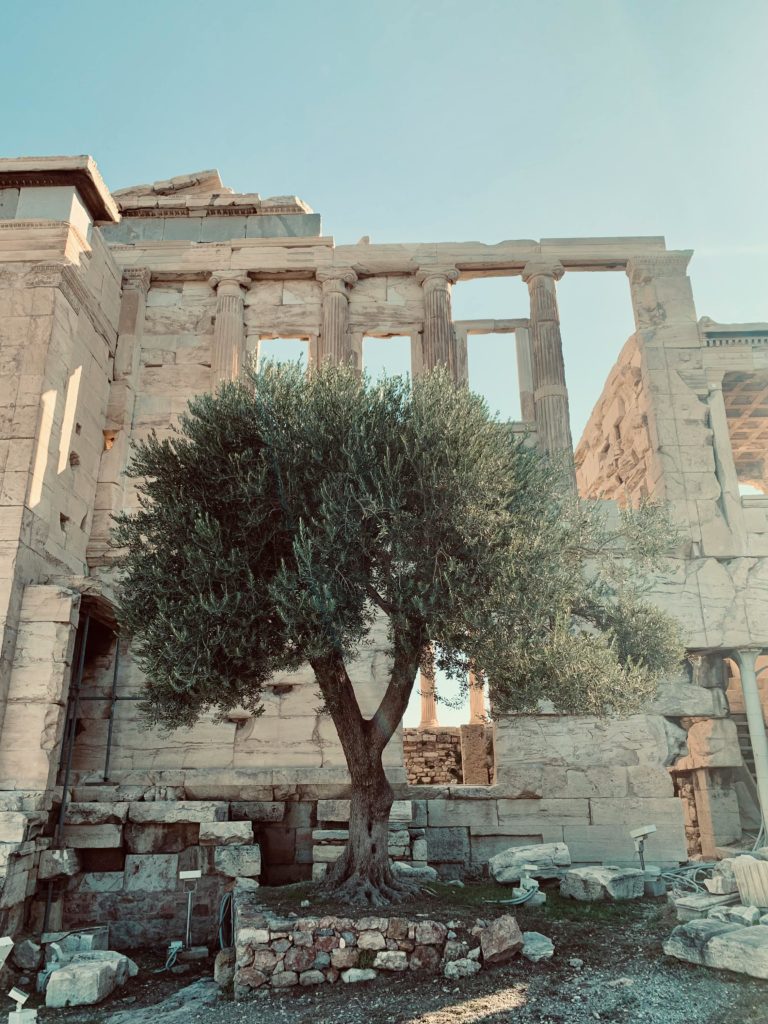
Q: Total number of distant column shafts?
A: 2